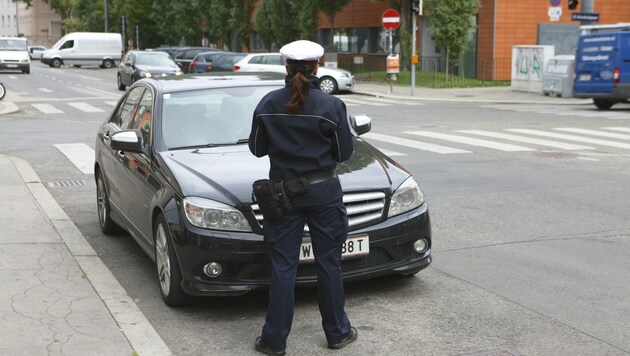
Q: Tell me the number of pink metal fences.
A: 0